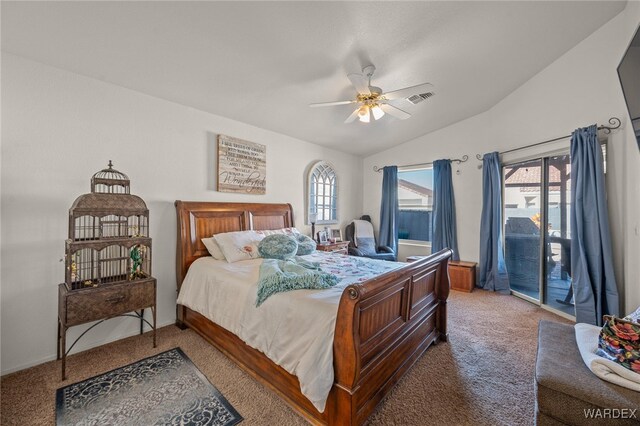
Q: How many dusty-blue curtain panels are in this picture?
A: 4